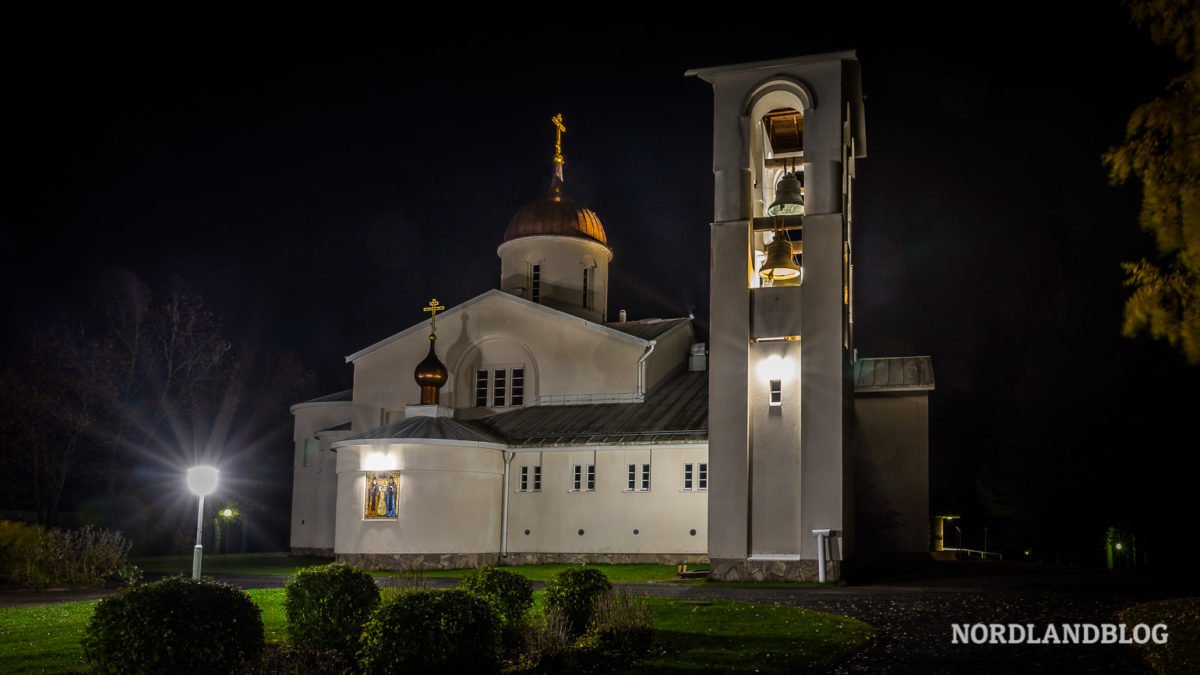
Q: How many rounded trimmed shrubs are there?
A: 5